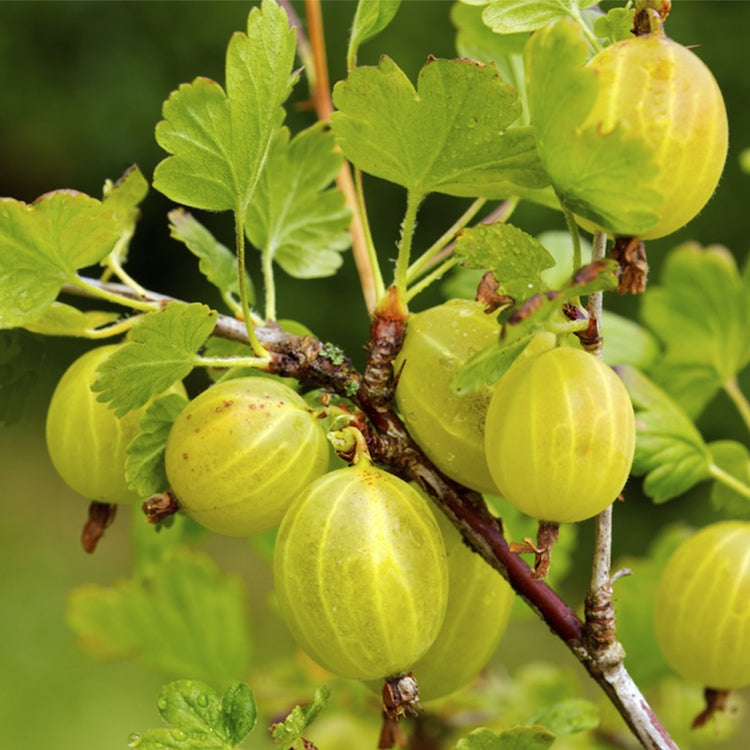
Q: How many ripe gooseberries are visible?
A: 8